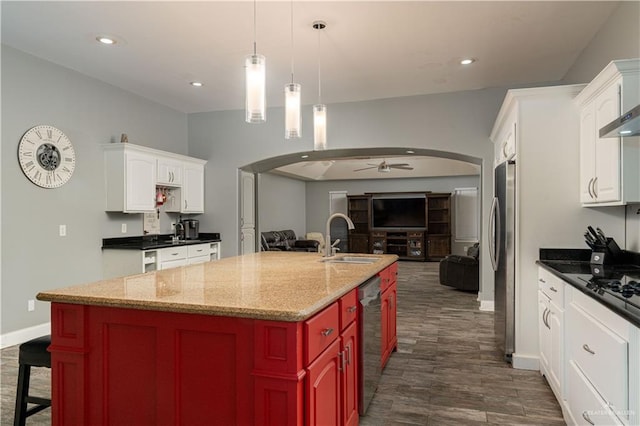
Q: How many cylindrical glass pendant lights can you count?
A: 3